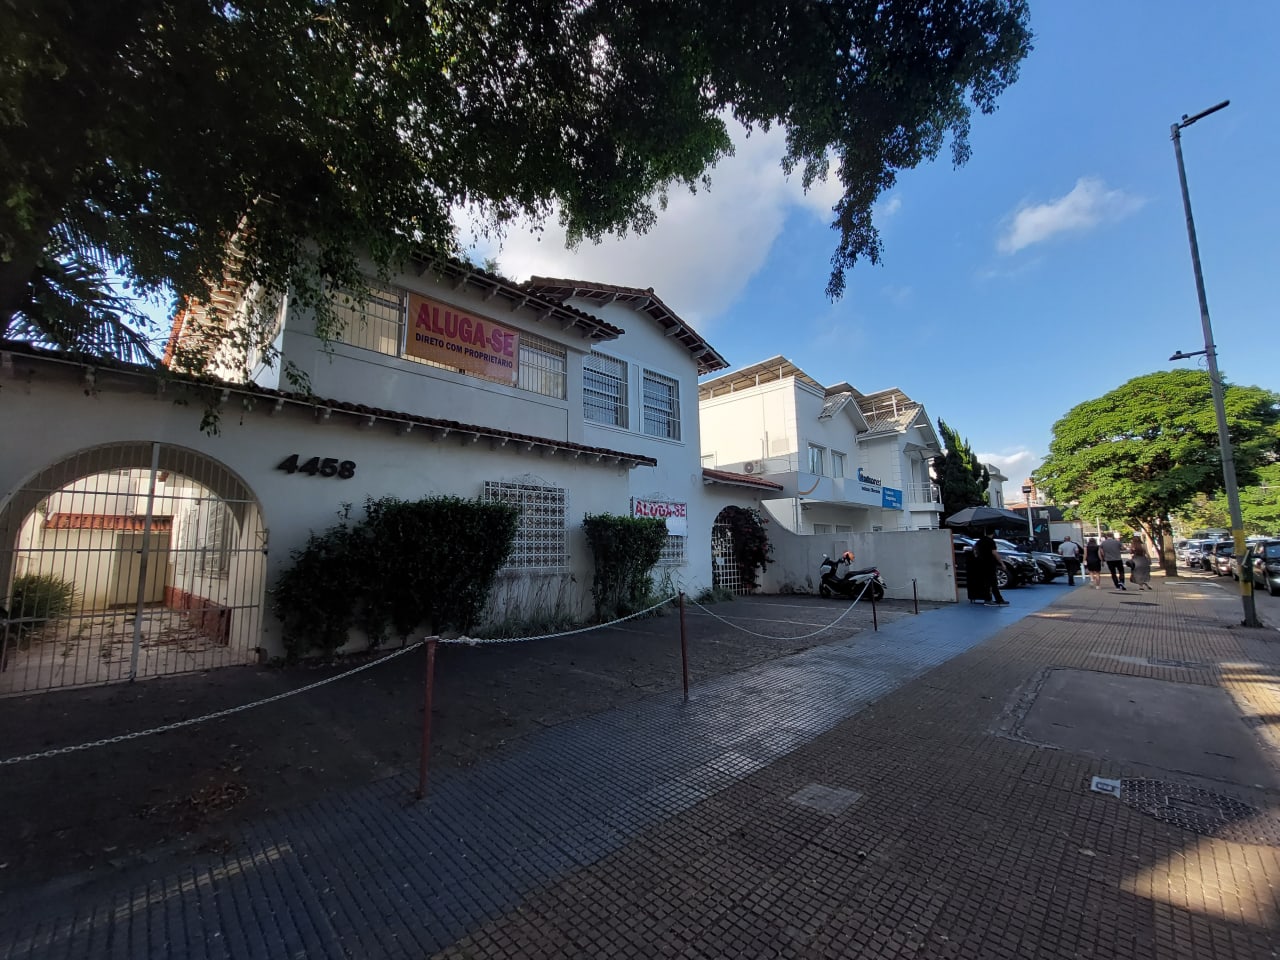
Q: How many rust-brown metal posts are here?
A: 4